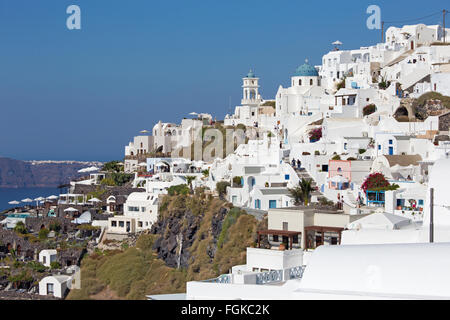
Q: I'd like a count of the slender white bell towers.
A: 1